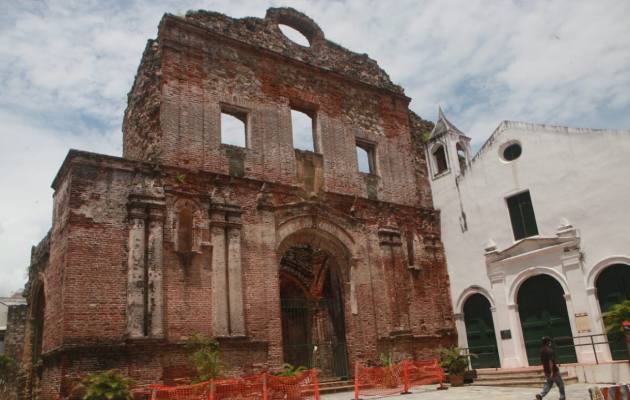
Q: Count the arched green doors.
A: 3